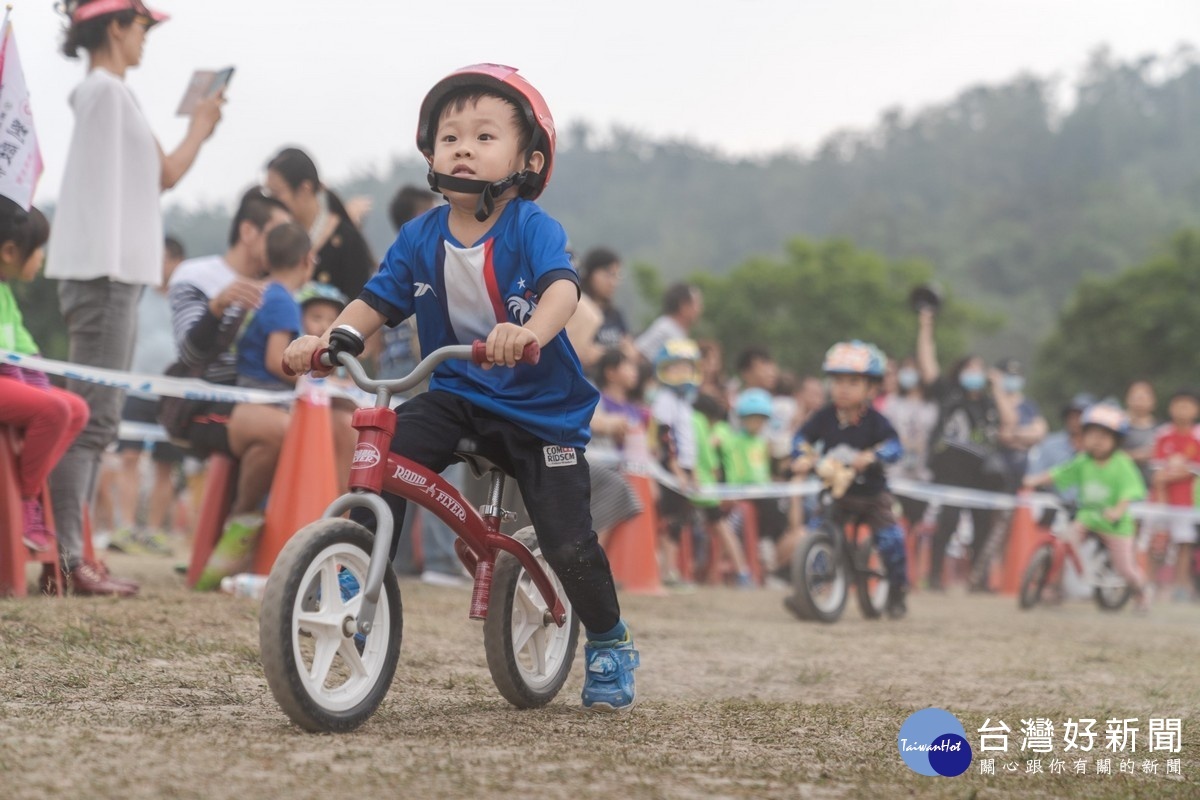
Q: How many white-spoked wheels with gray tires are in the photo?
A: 2